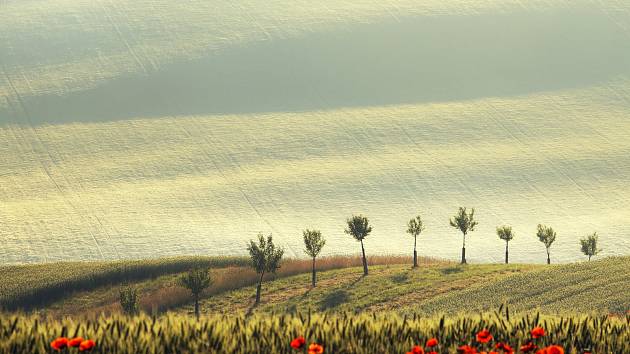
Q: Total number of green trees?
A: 10